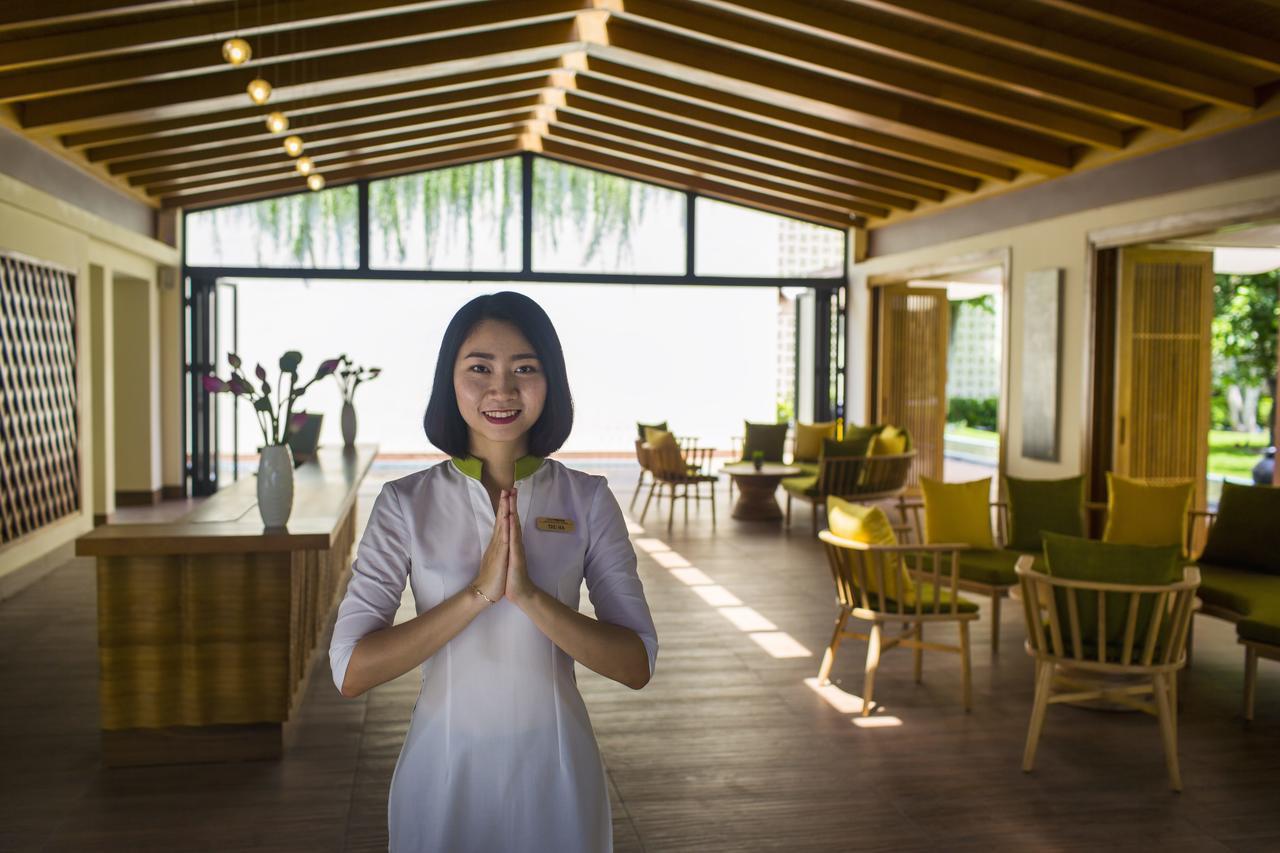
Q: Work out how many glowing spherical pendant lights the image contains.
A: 6